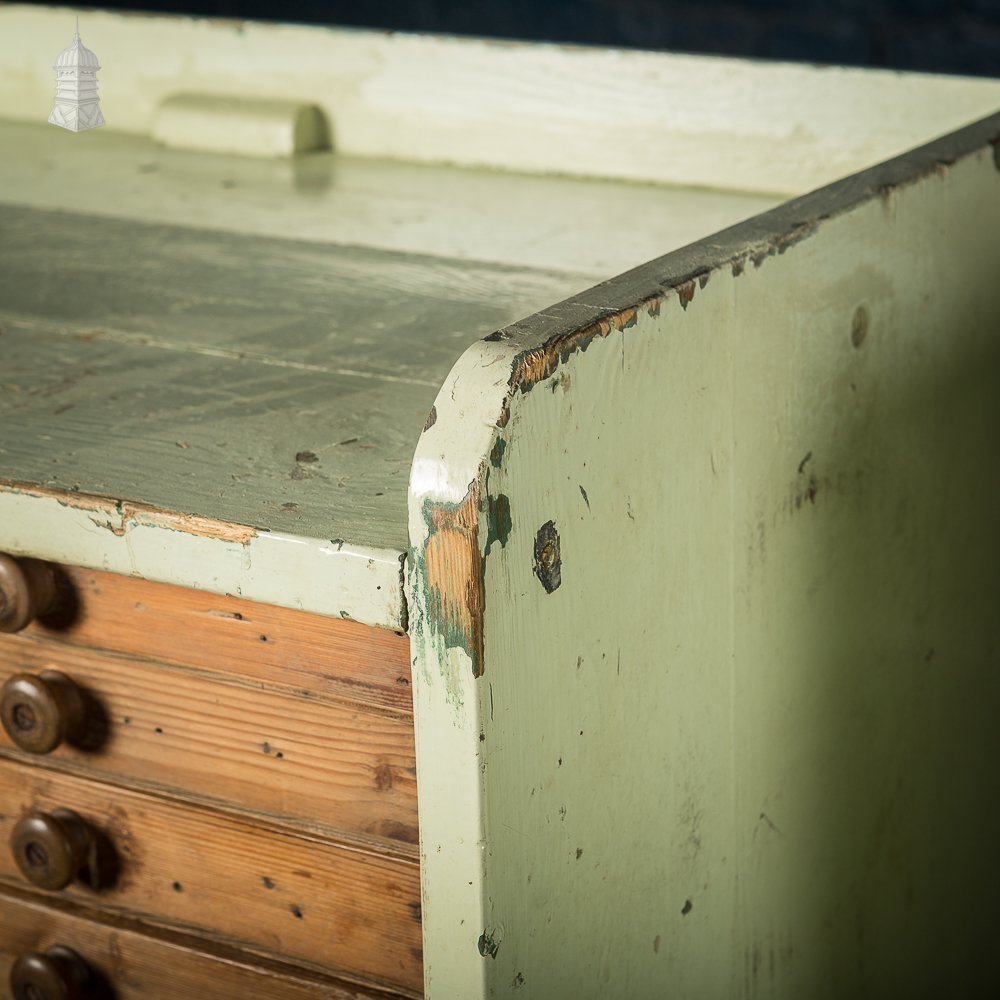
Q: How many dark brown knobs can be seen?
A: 4